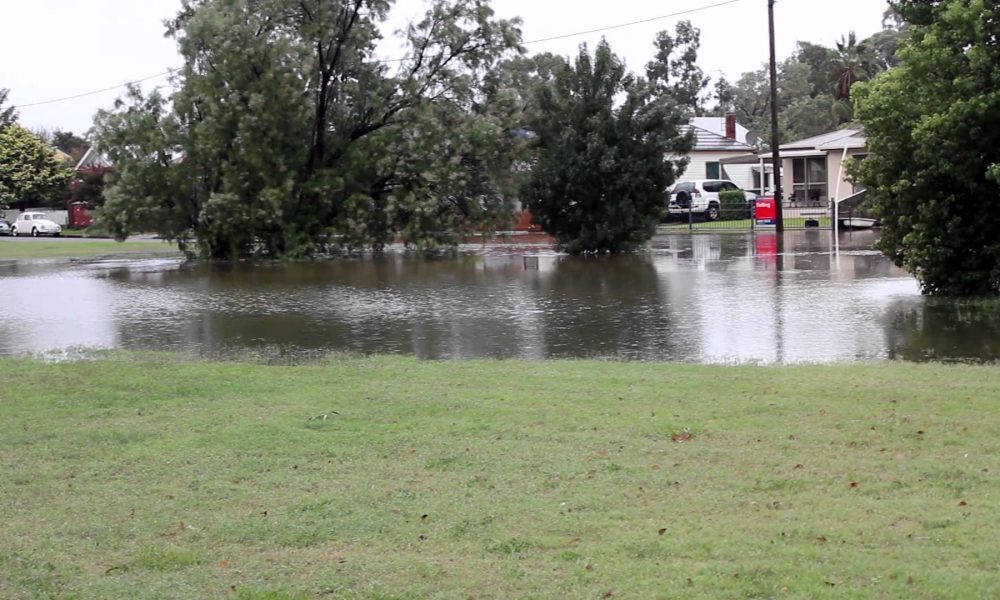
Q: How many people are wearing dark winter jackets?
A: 0